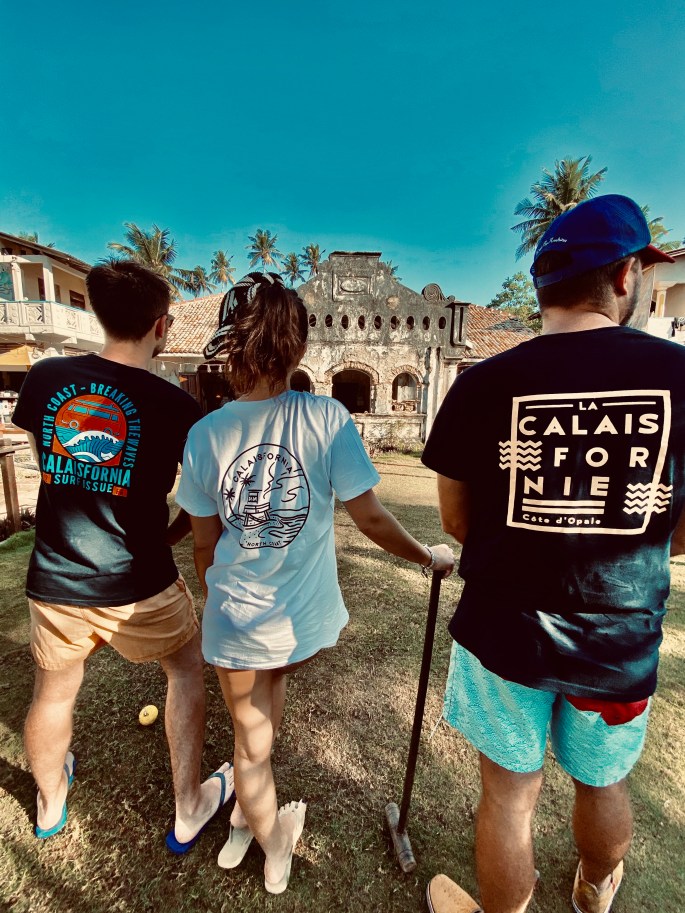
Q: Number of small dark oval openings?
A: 9